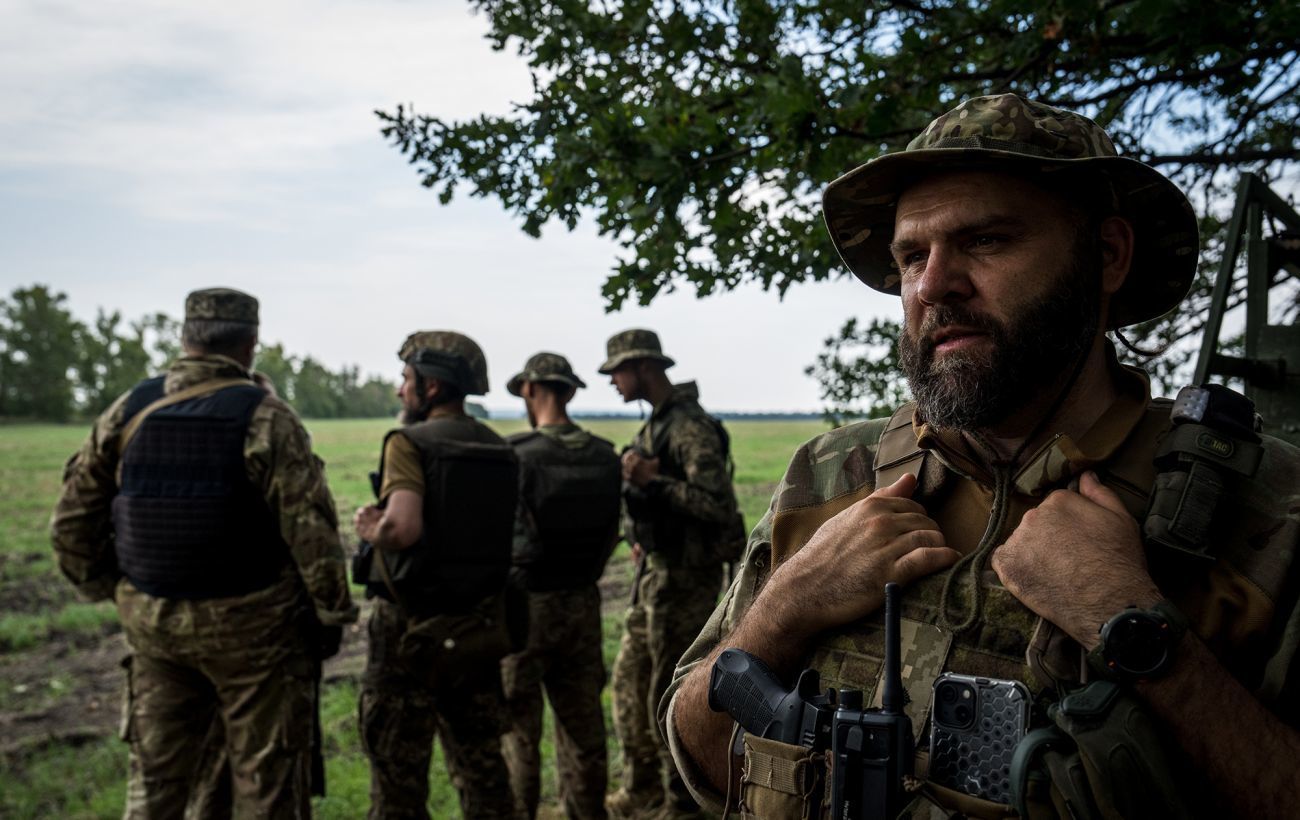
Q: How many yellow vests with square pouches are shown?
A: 0